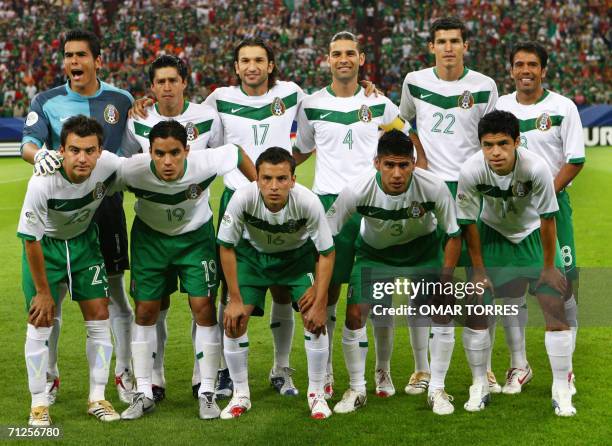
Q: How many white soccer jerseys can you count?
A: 10